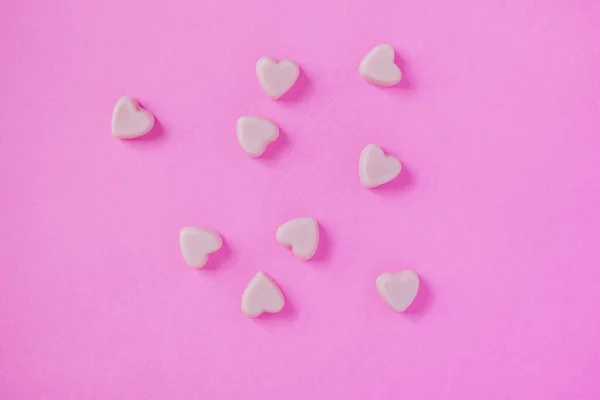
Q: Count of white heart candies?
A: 9